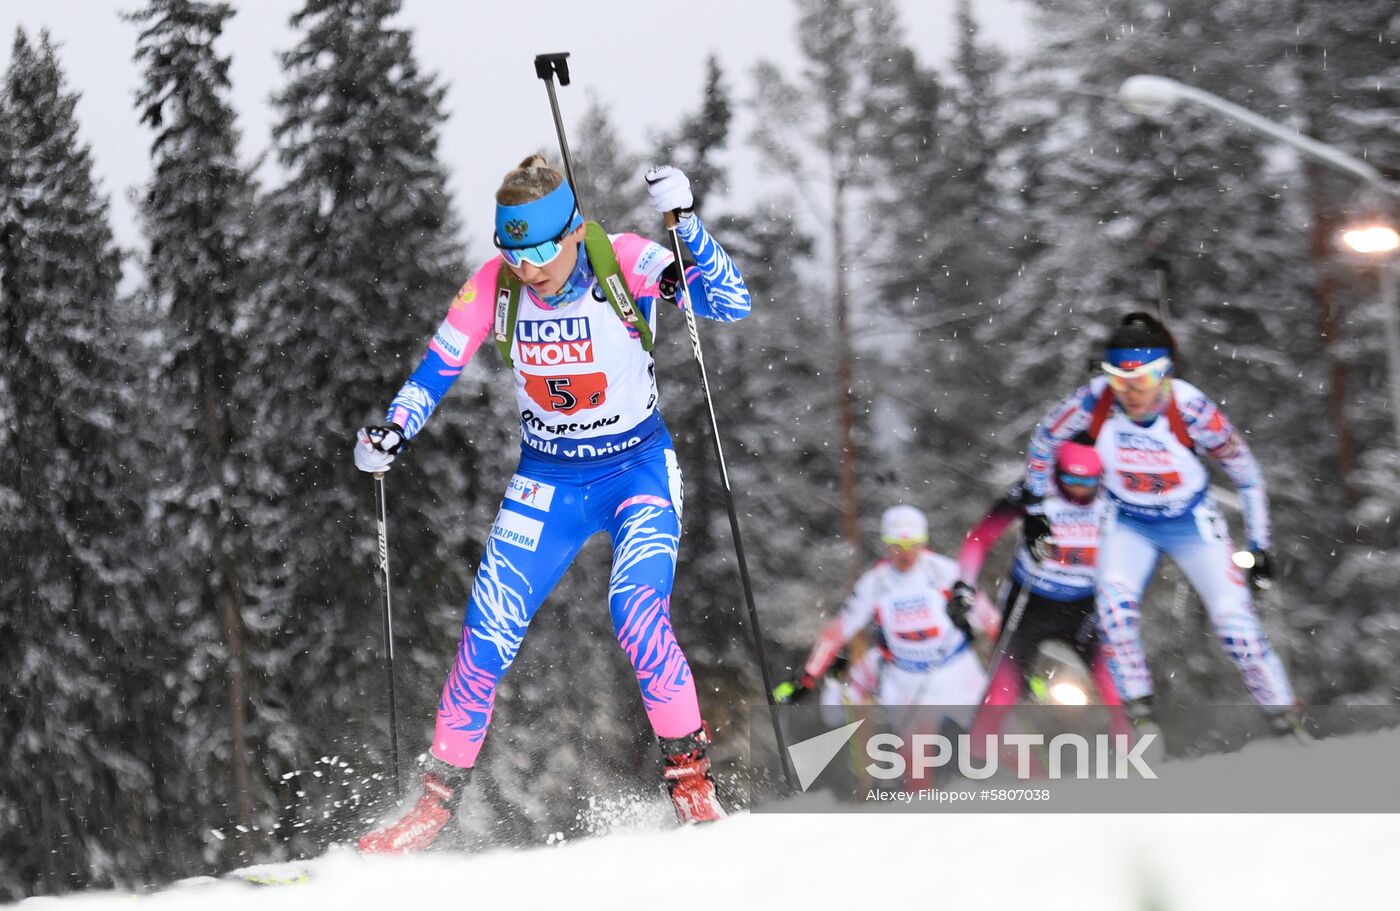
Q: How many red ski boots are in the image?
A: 2